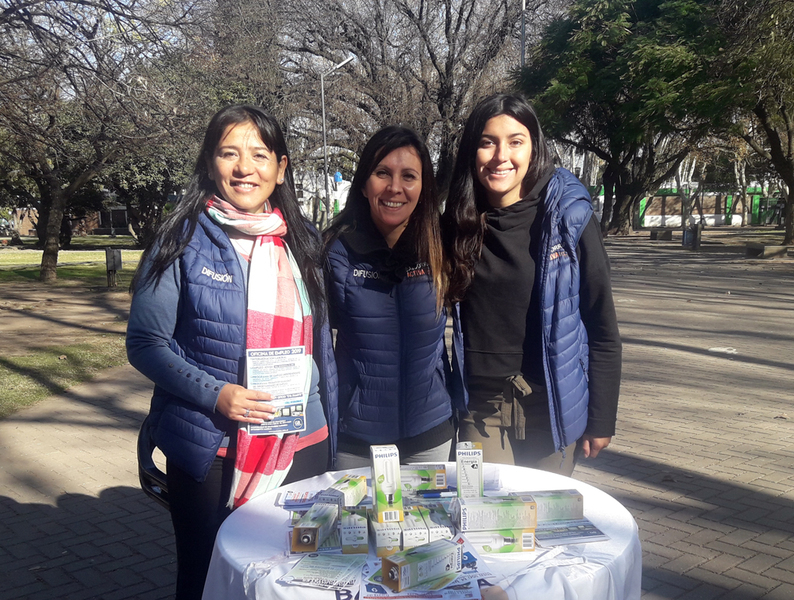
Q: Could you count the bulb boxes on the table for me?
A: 13